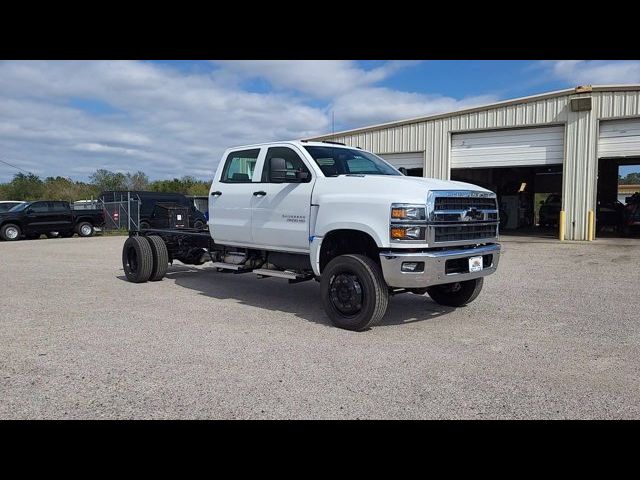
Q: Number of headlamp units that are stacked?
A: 2